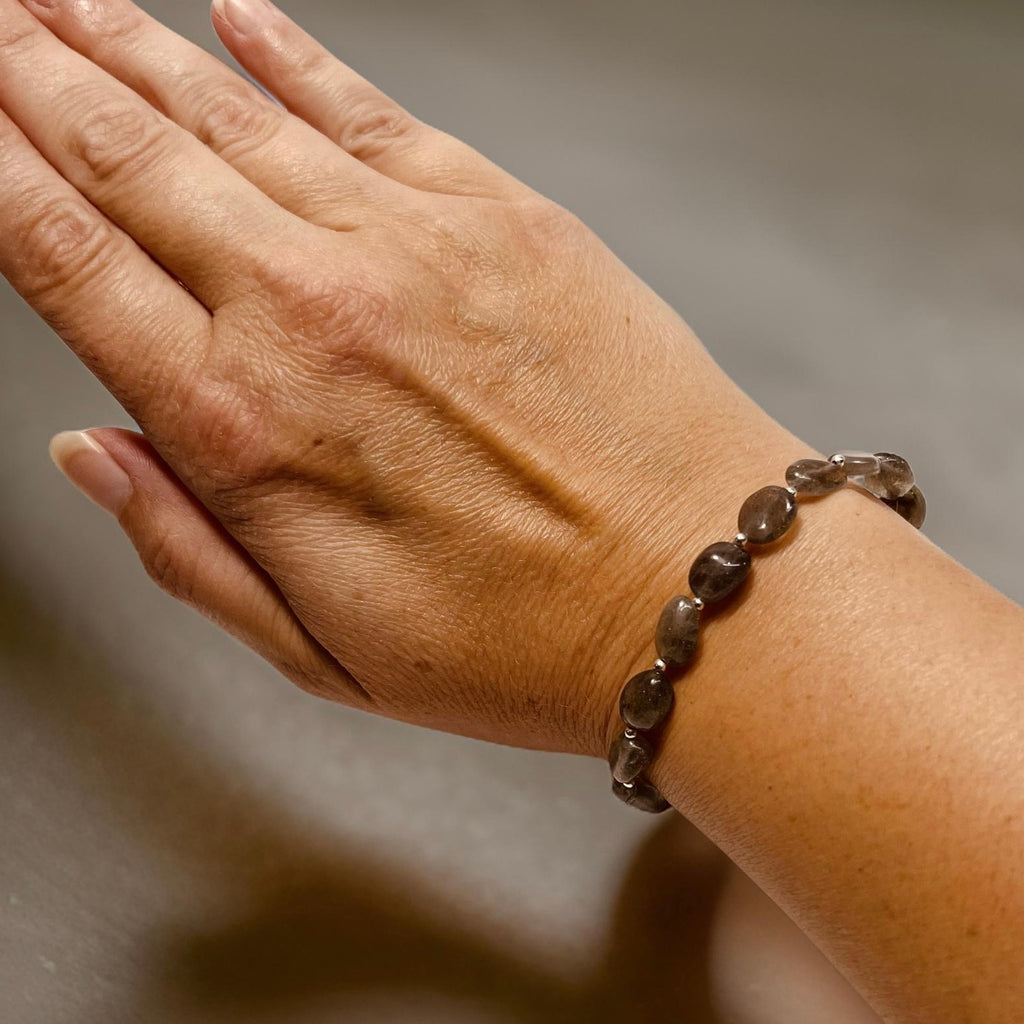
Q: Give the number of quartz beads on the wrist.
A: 10